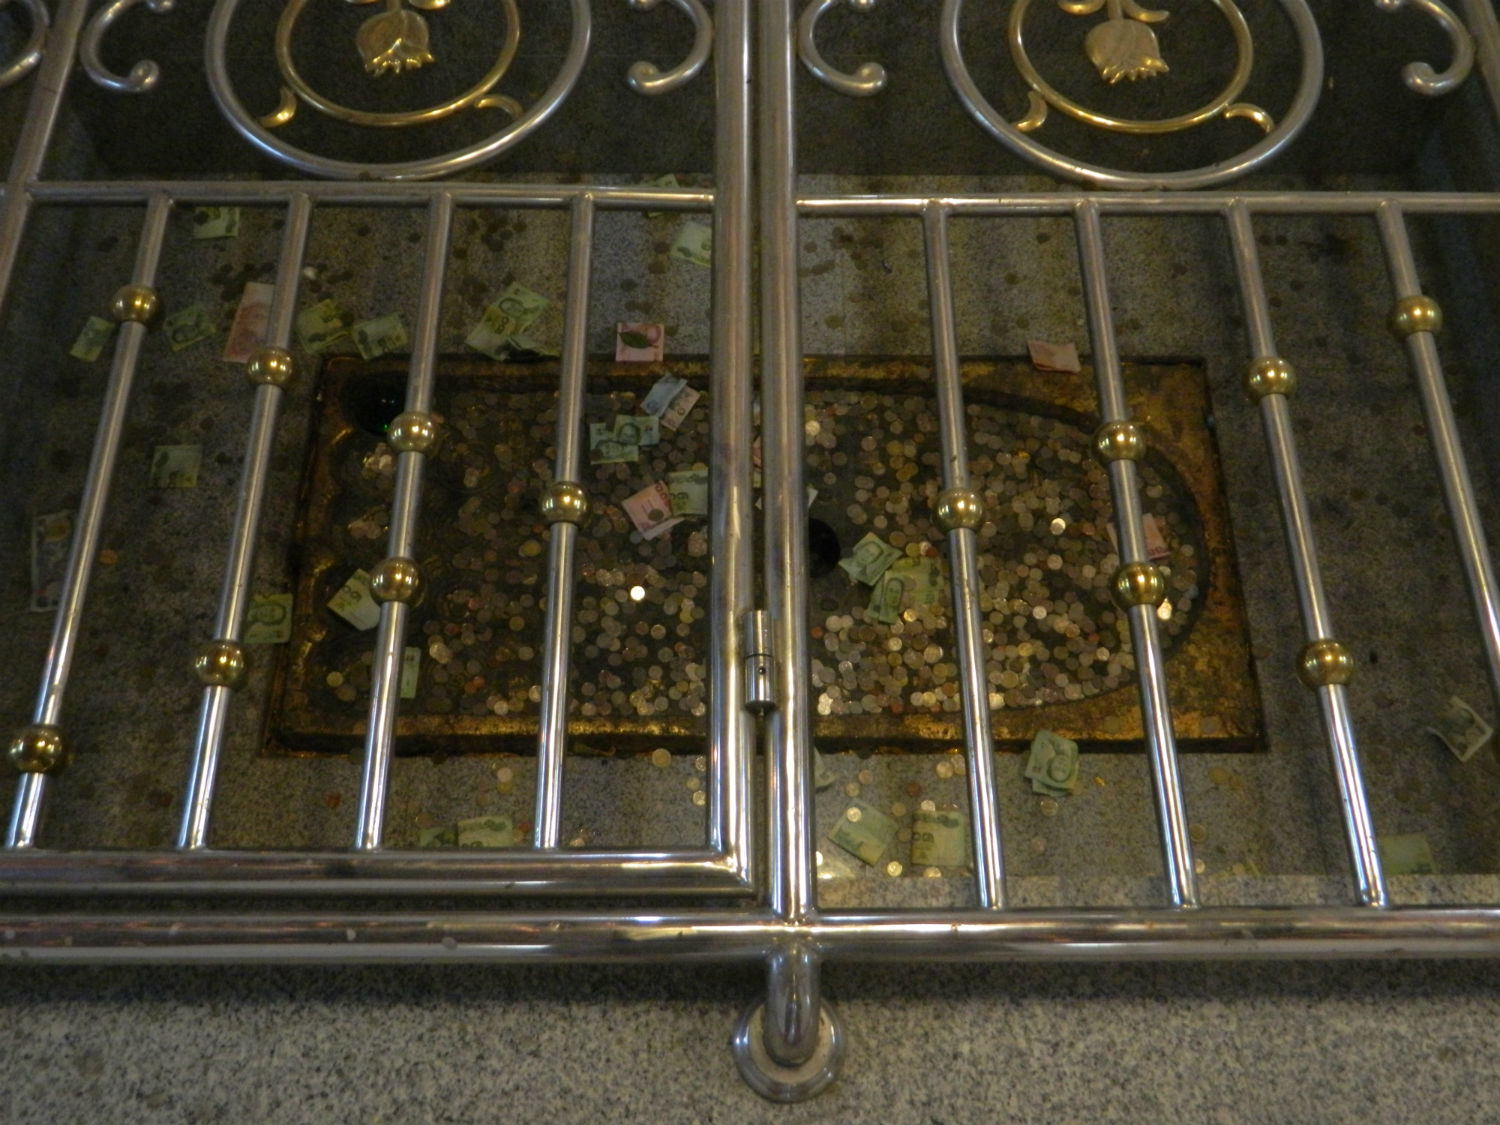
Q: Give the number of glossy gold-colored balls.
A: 13